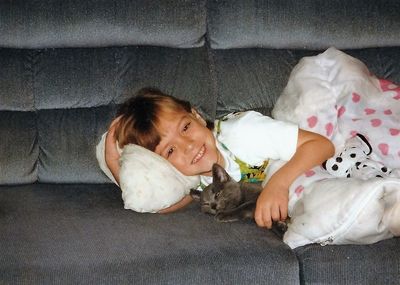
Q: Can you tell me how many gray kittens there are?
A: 1